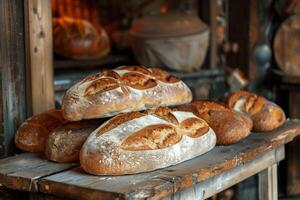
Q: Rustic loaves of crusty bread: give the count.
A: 7